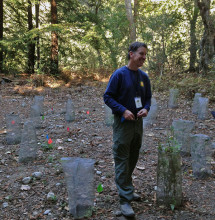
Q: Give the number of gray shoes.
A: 2